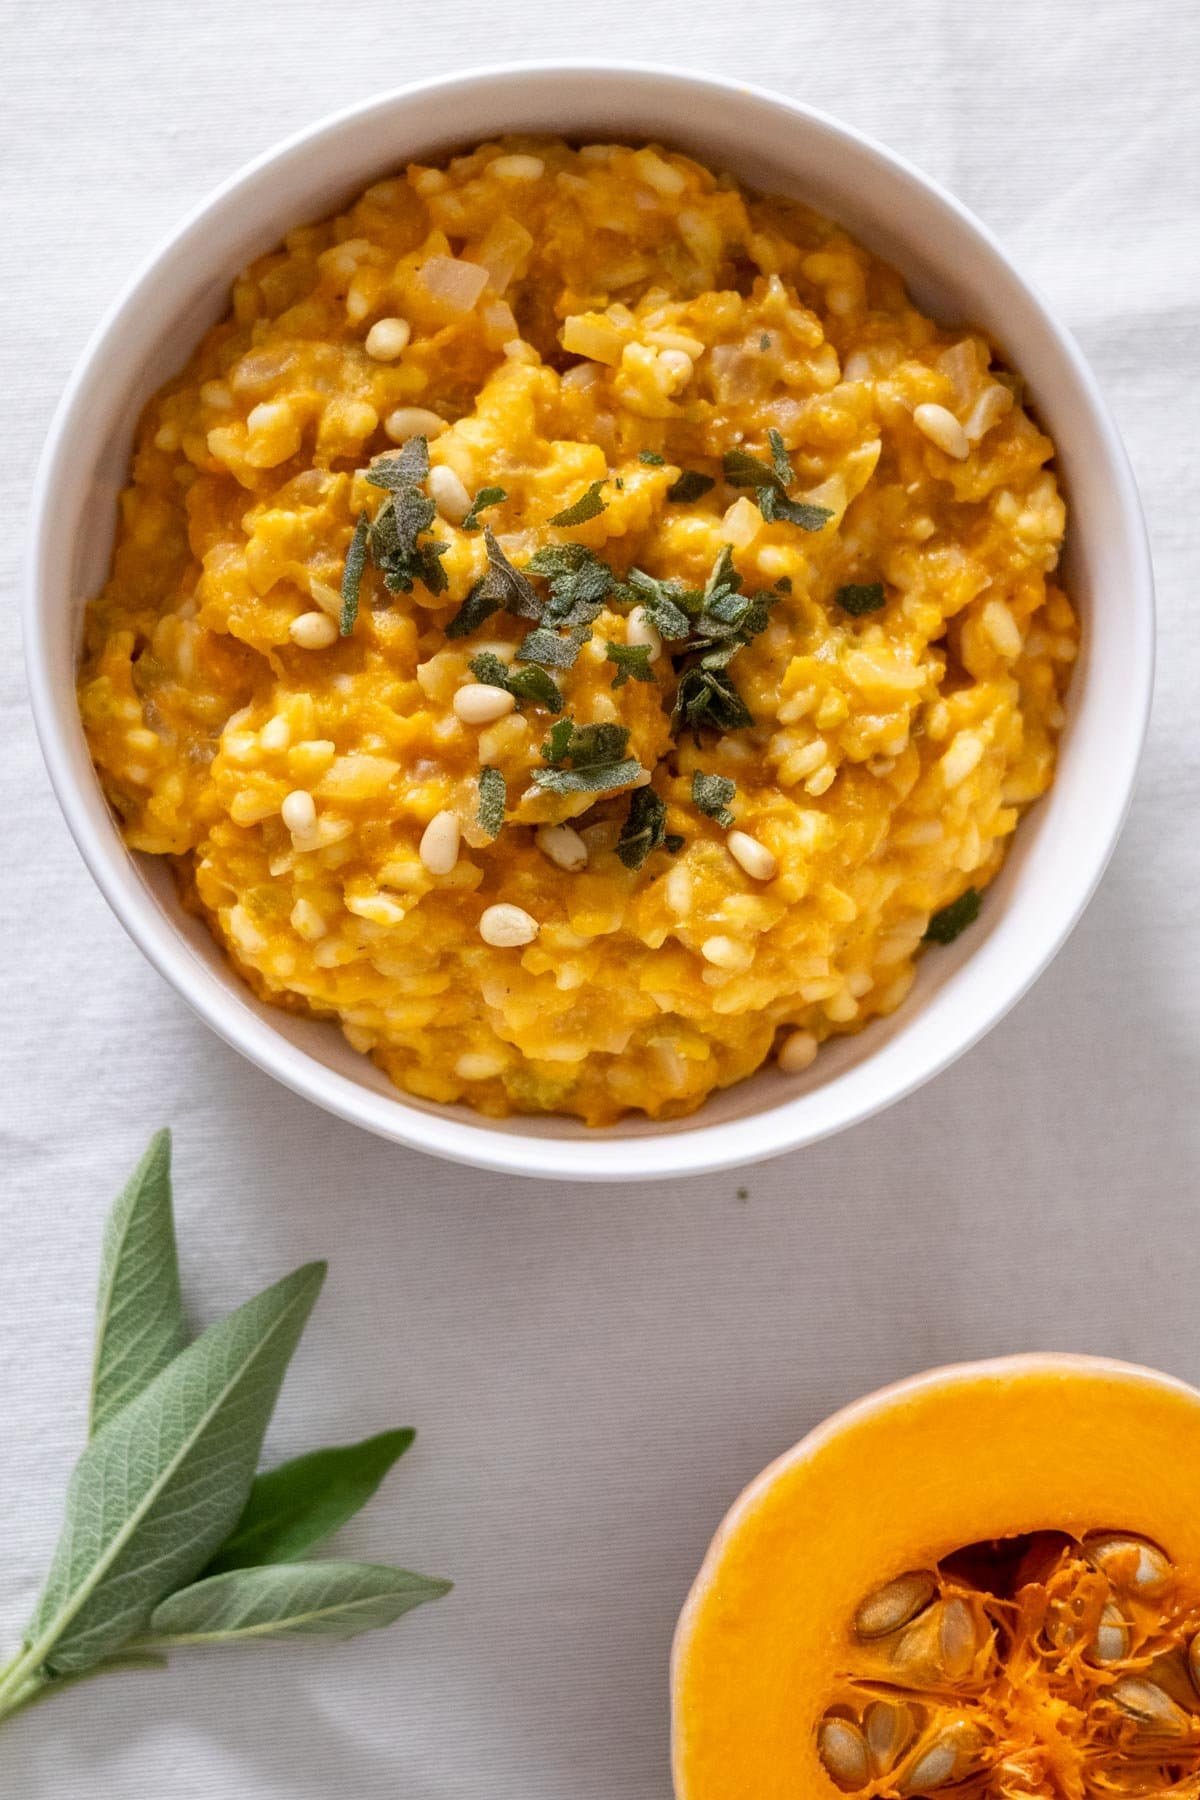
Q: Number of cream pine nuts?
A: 13